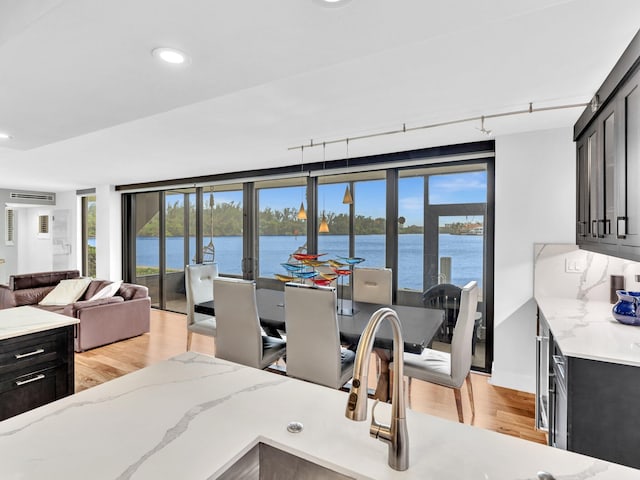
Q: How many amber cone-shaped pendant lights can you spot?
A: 3